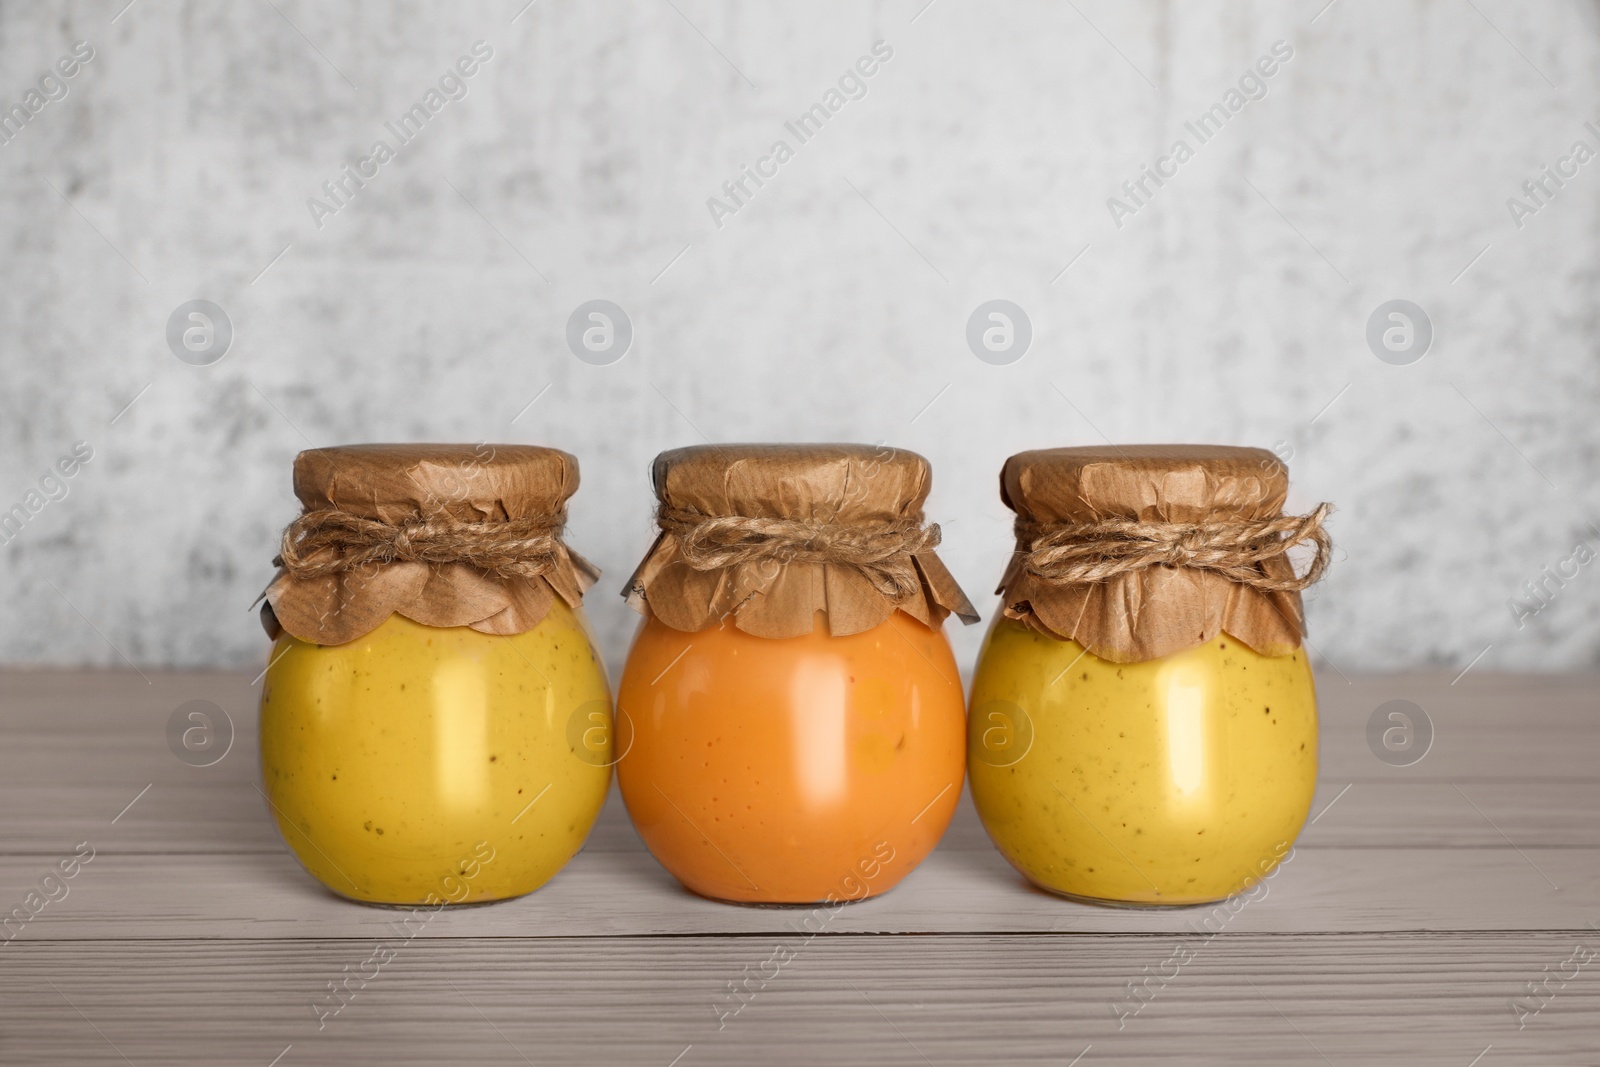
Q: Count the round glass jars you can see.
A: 3